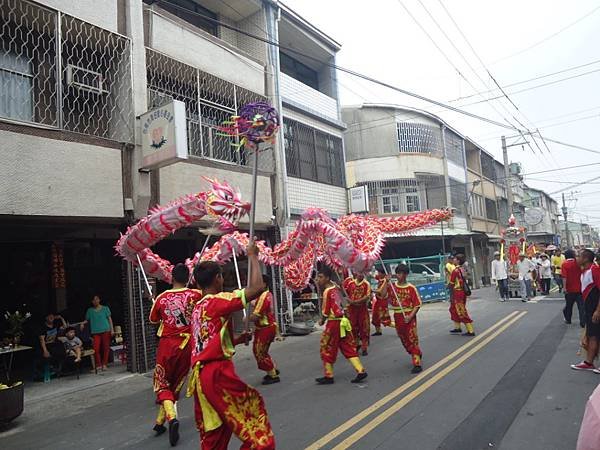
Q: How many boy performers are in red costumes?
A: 8